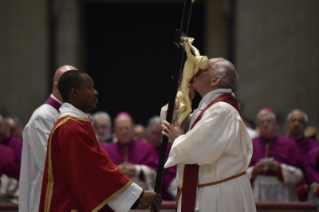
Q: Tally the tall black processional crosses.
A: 1